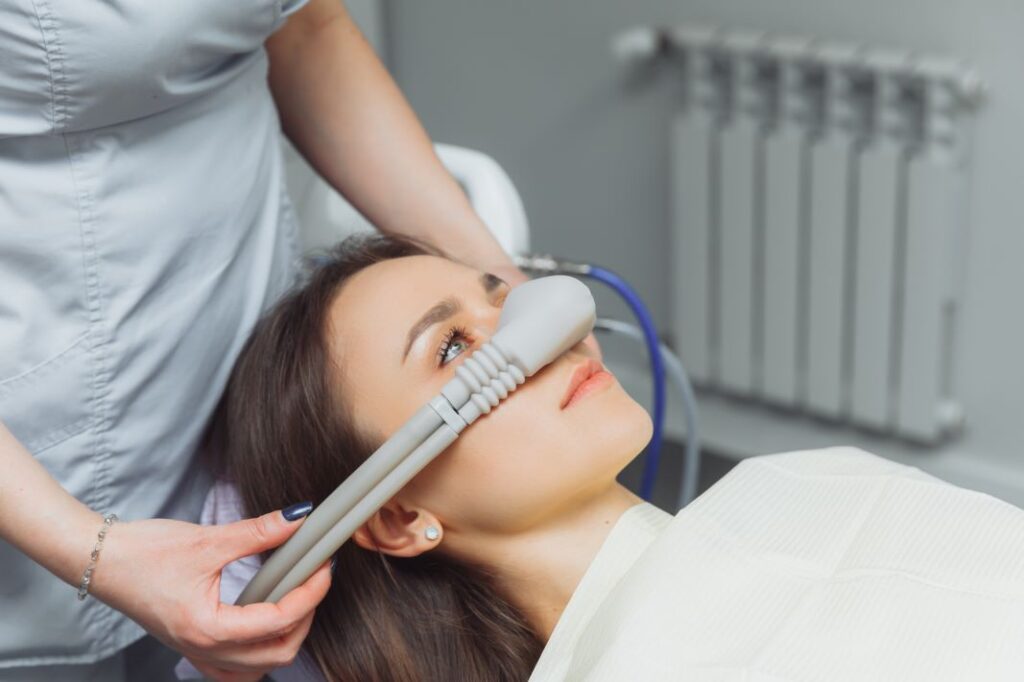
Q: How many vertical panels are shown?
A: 6